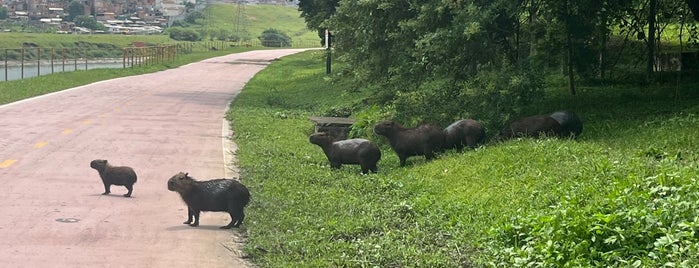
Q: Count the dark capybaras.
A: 7